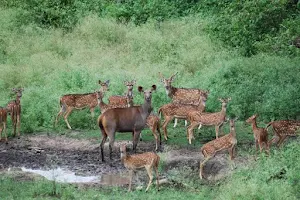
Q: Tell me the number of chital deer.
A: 13